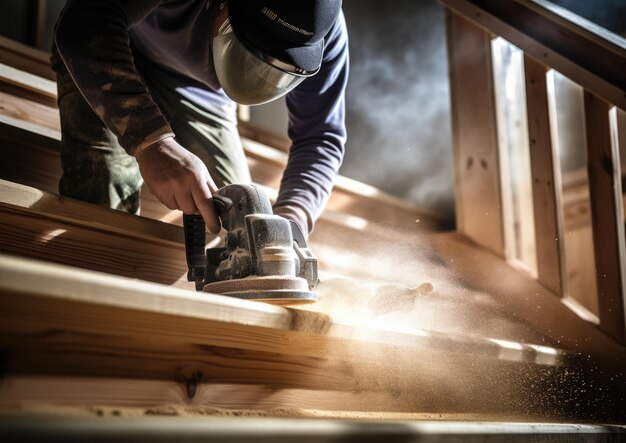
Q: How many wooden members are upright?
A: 3